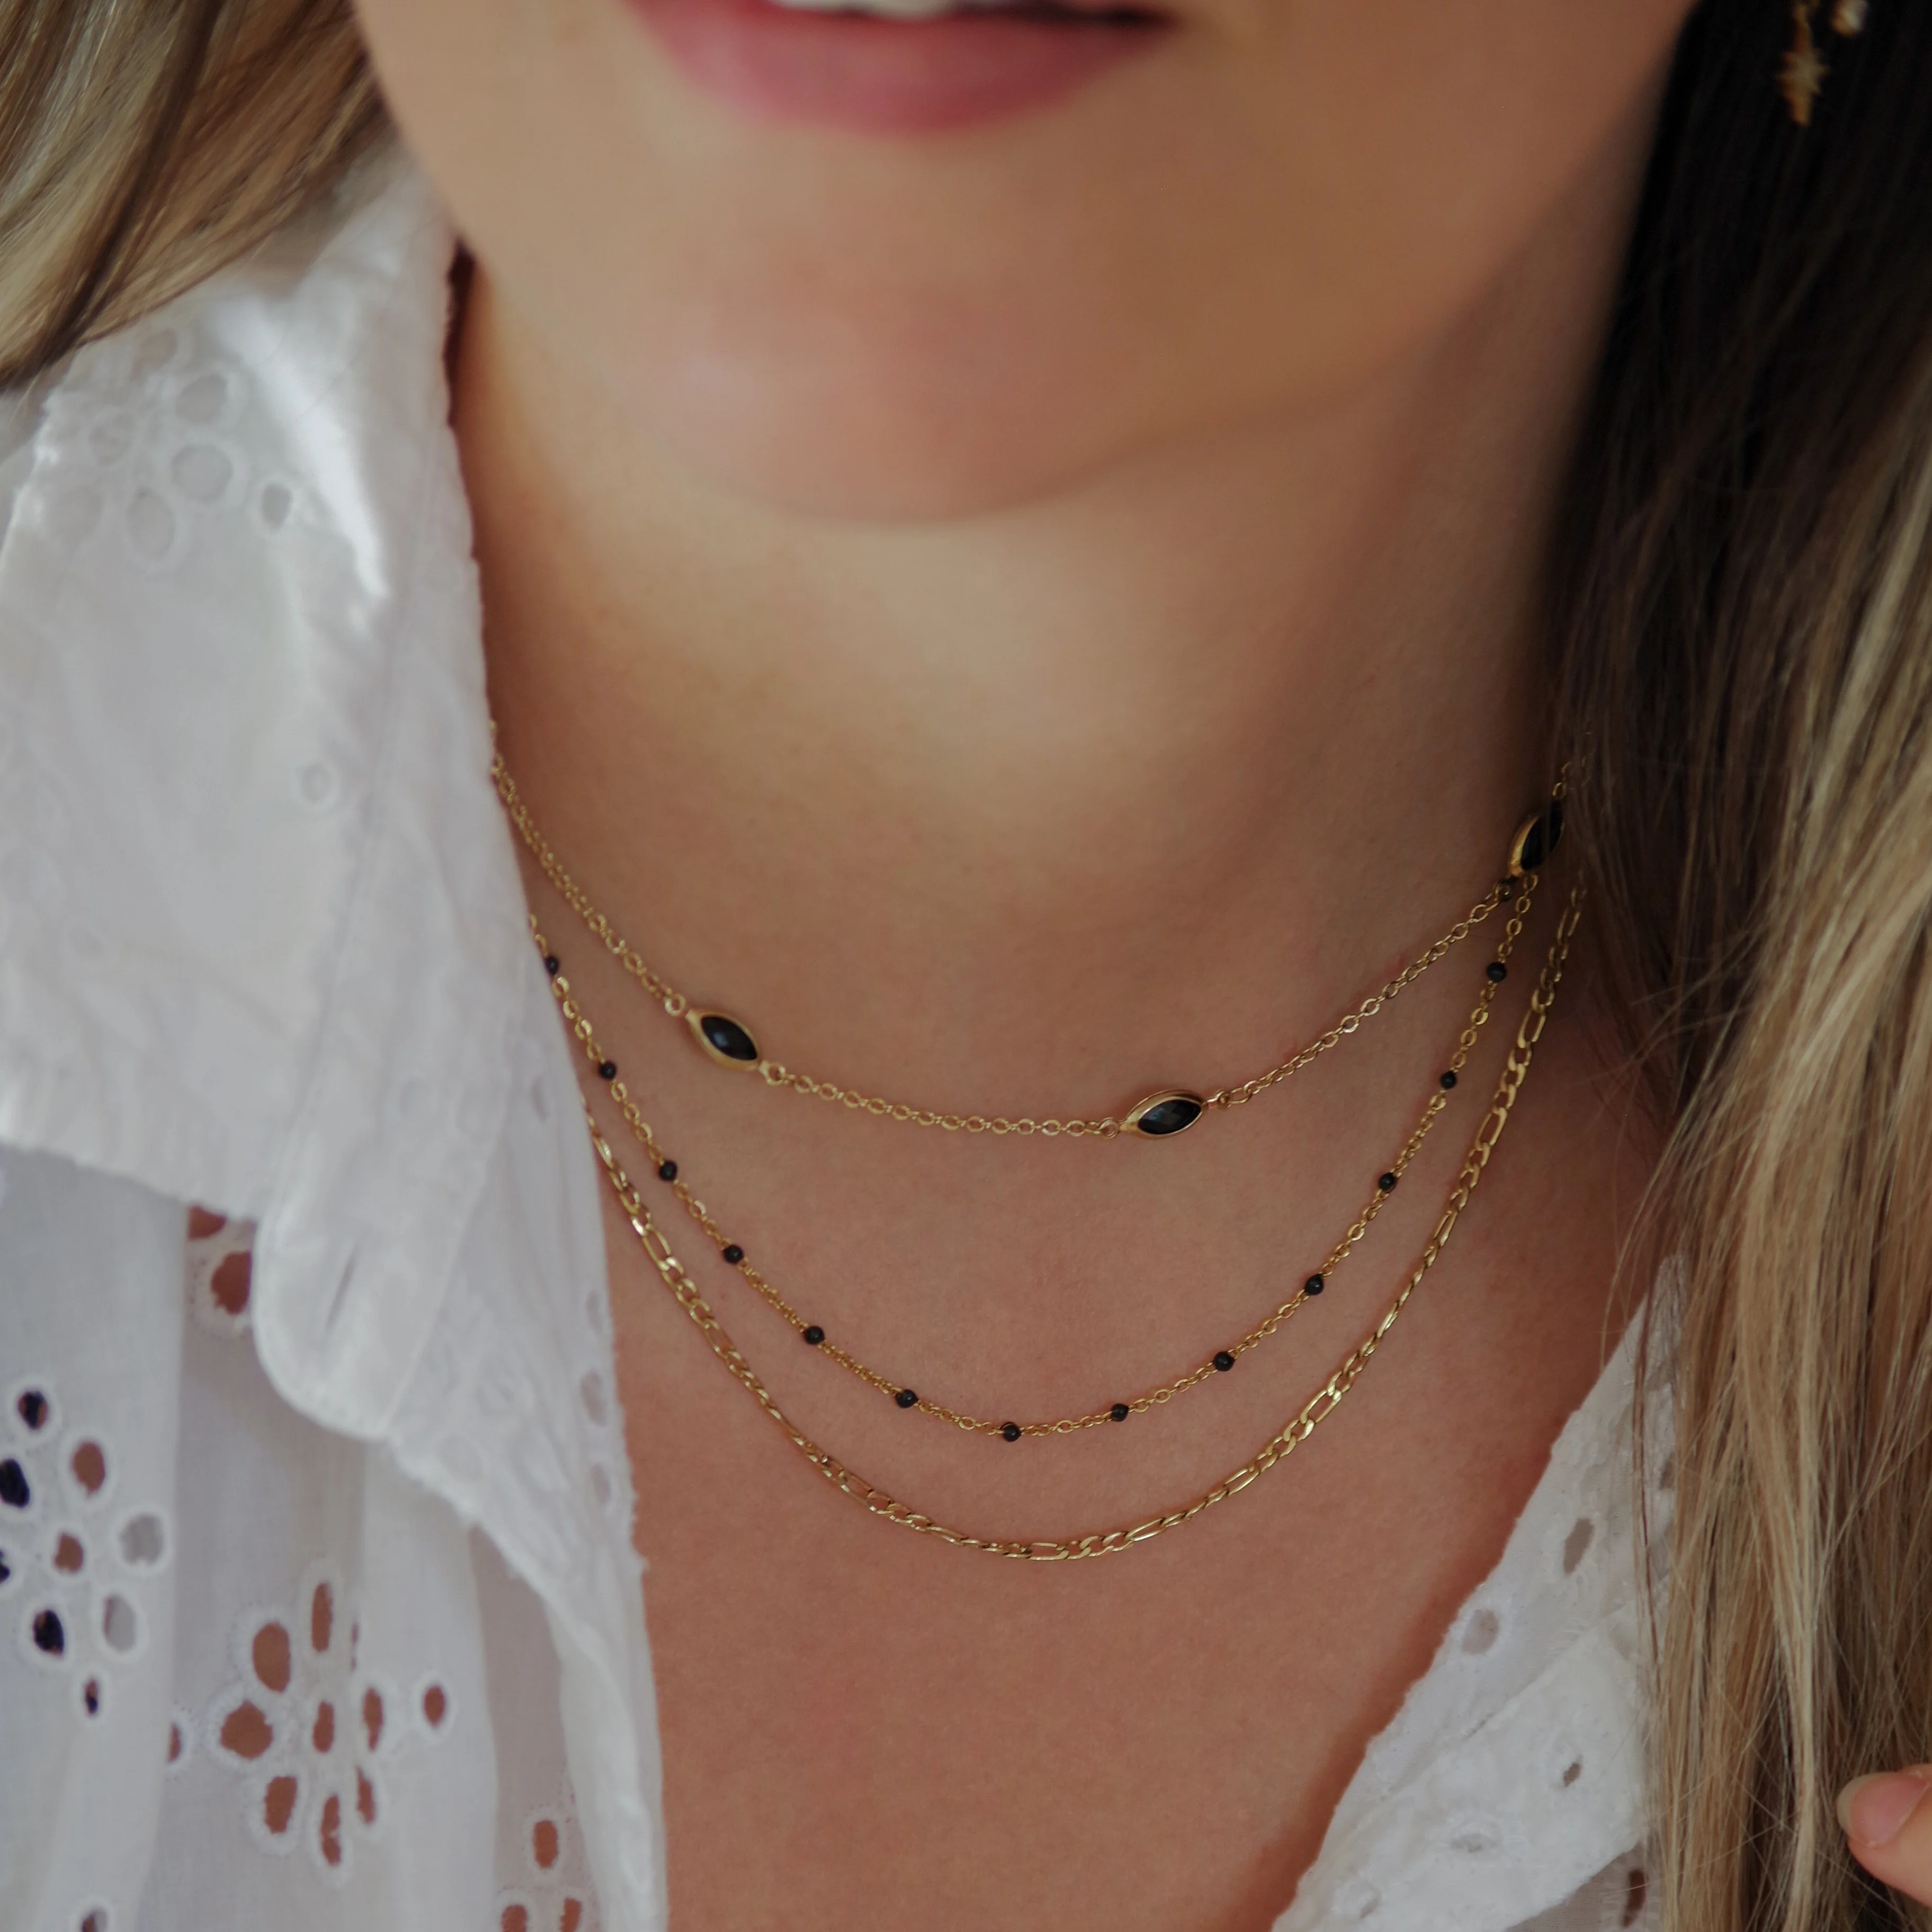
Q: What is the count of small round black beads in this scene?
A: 13